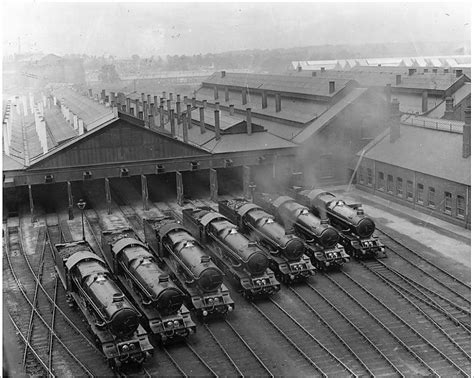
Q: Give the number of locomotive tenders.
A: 7